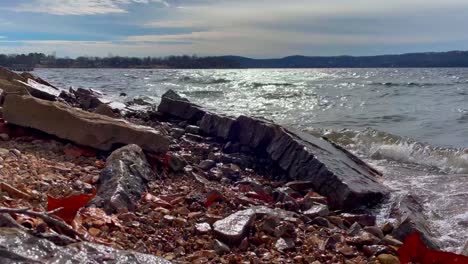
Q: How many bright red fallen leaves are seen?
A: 2